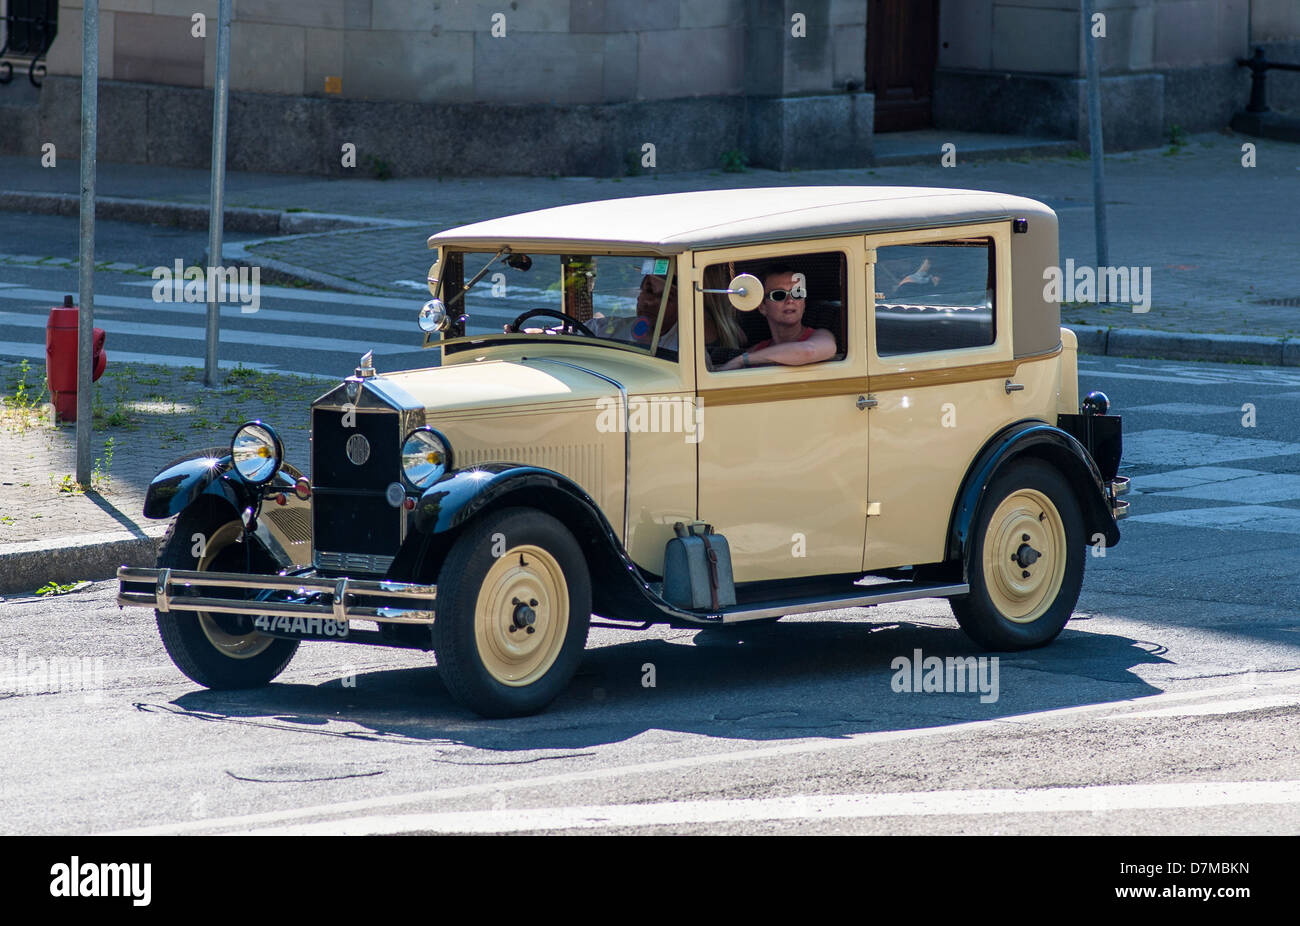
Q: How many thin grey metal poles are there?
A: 3